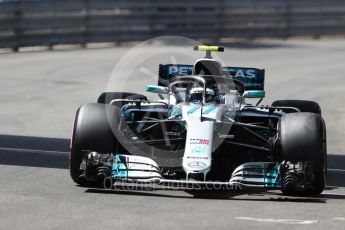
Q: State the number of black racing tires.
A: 4